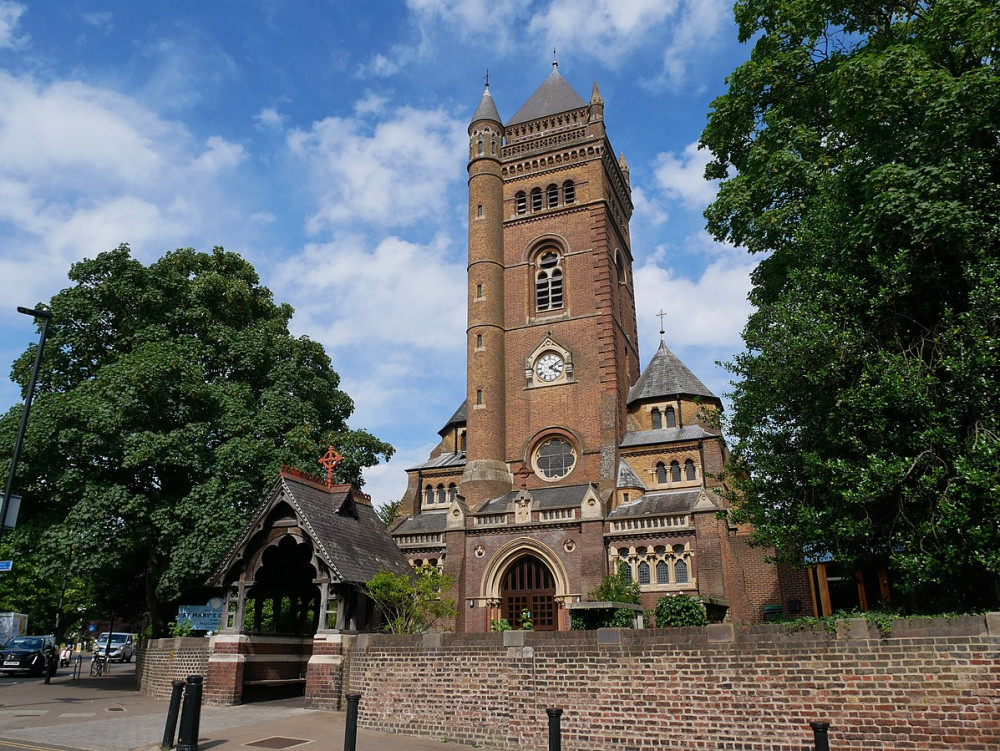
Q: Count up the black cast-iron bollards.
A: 5